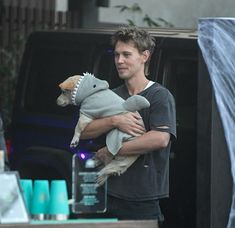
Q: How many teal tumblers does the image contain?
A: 3